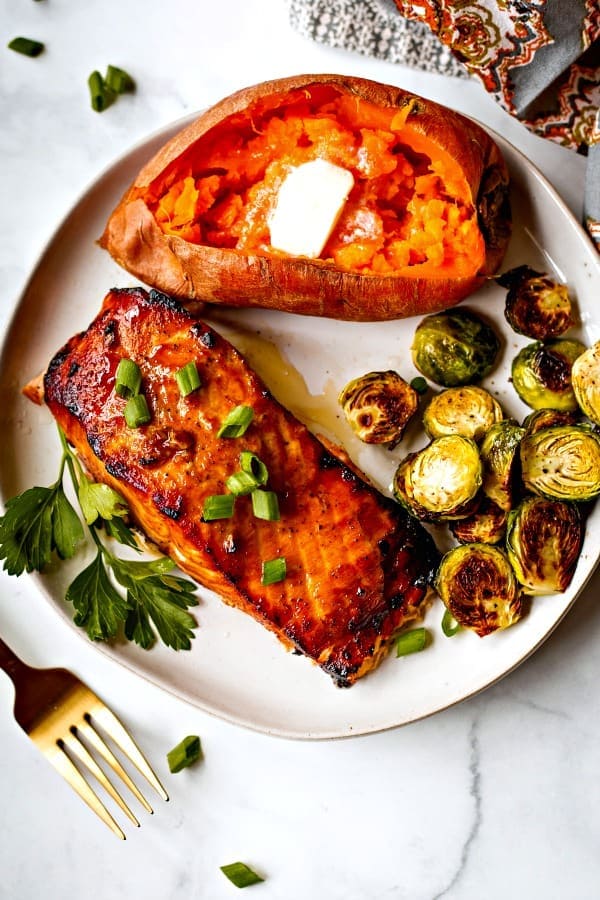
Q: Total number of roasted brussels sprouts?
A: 13